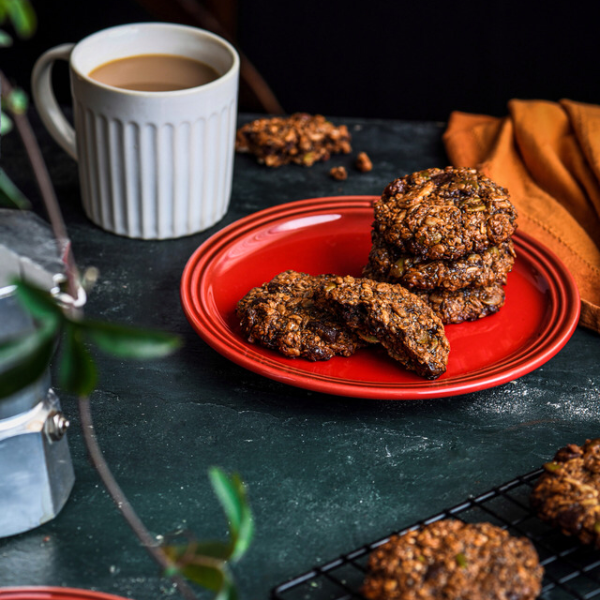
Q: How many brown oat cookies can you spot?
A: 8